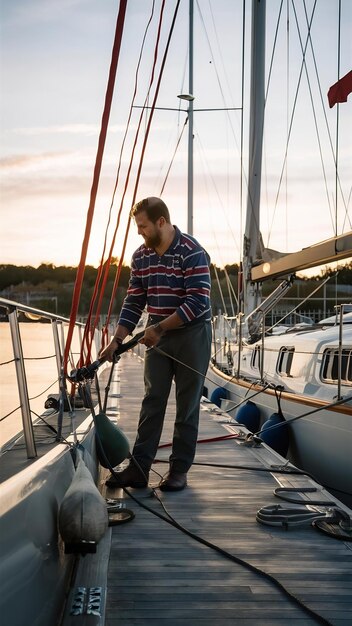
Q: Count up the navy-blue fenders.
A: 3